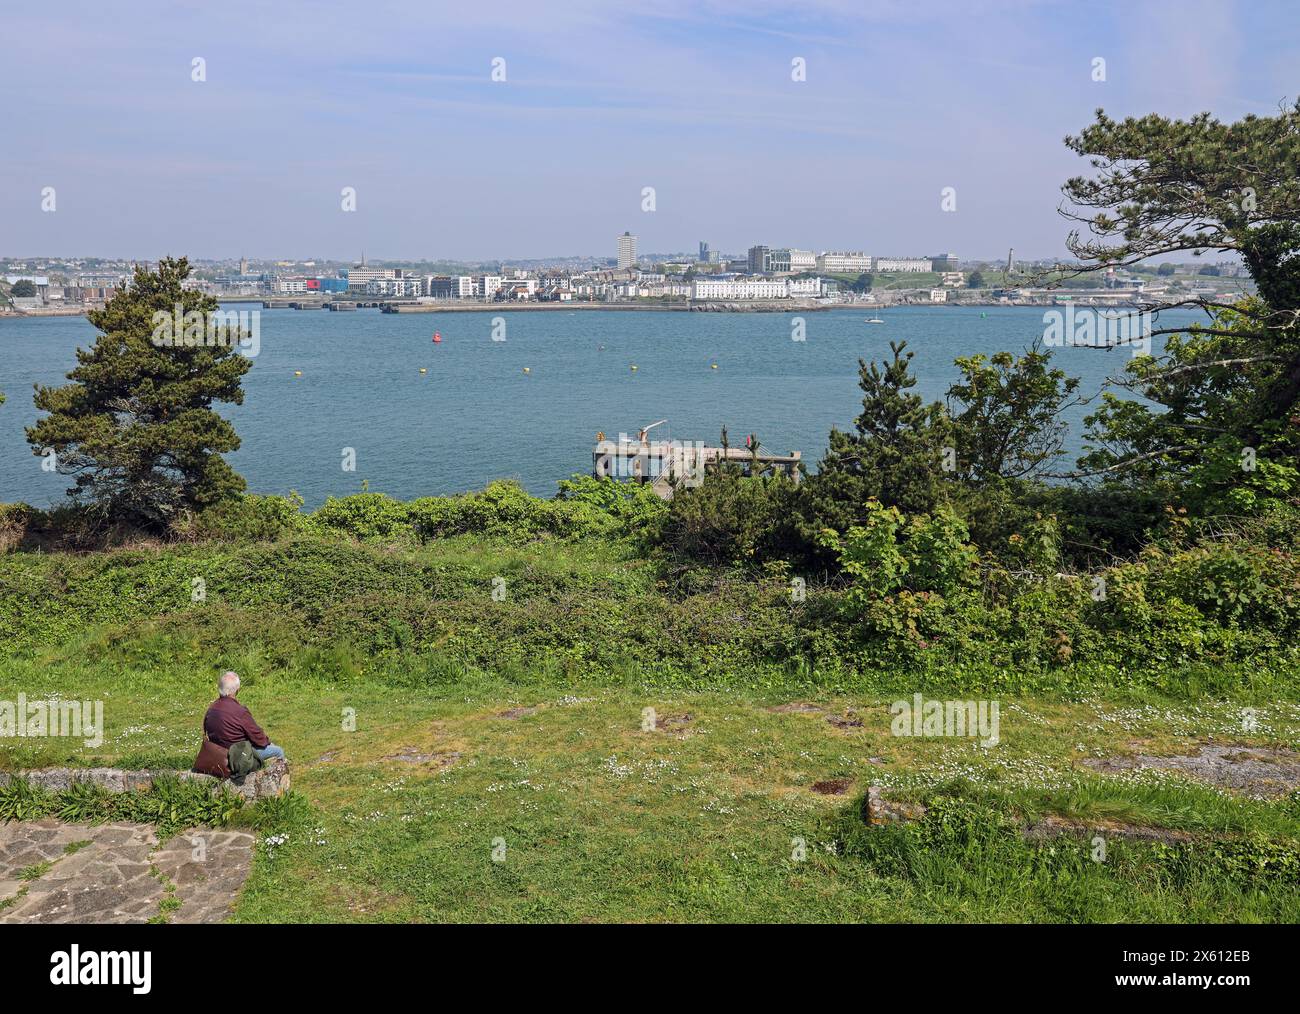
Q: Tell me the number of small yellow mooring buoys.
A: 5